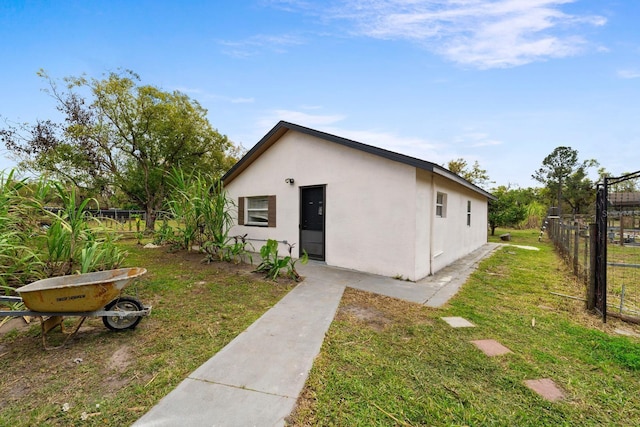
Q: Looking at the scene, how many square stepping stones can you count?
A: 3